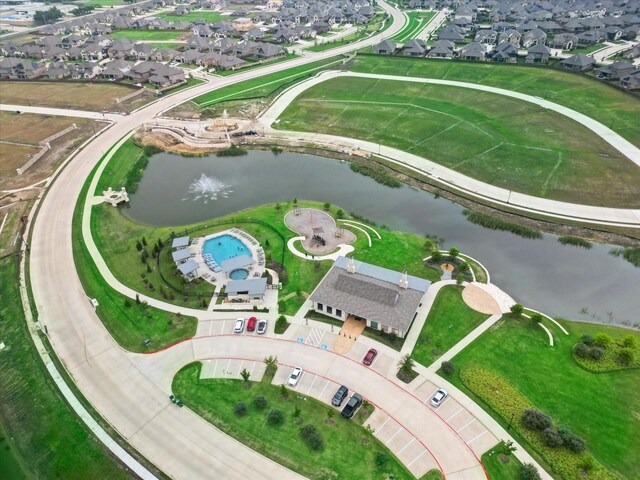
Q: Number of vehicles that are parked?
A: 8